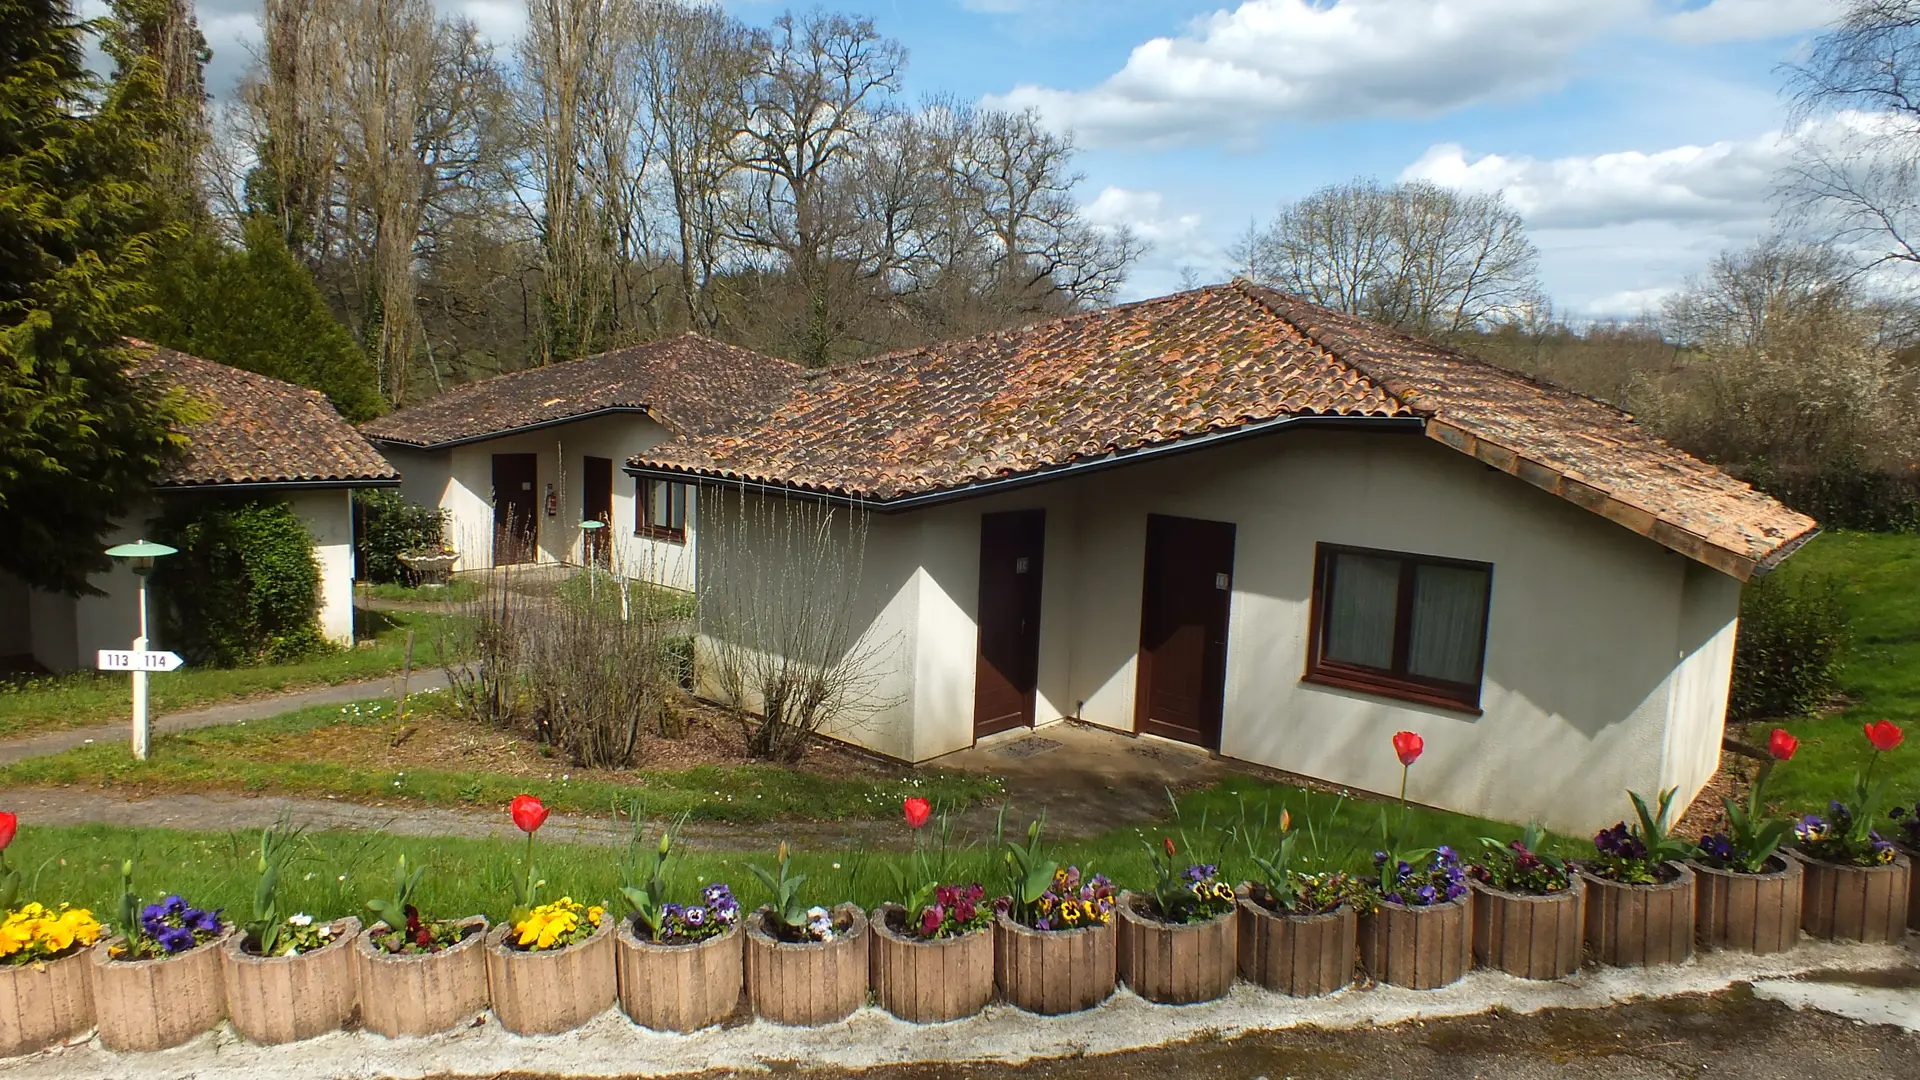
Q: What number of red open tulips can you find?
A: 6